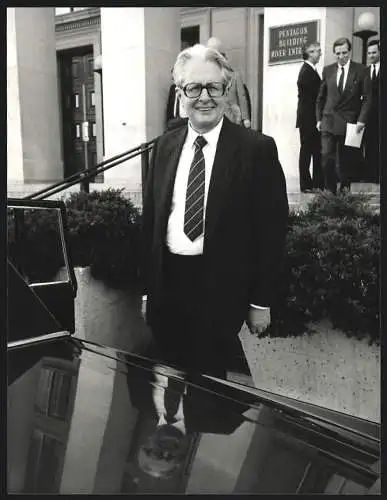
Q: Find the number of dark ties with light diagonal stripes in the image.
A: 1